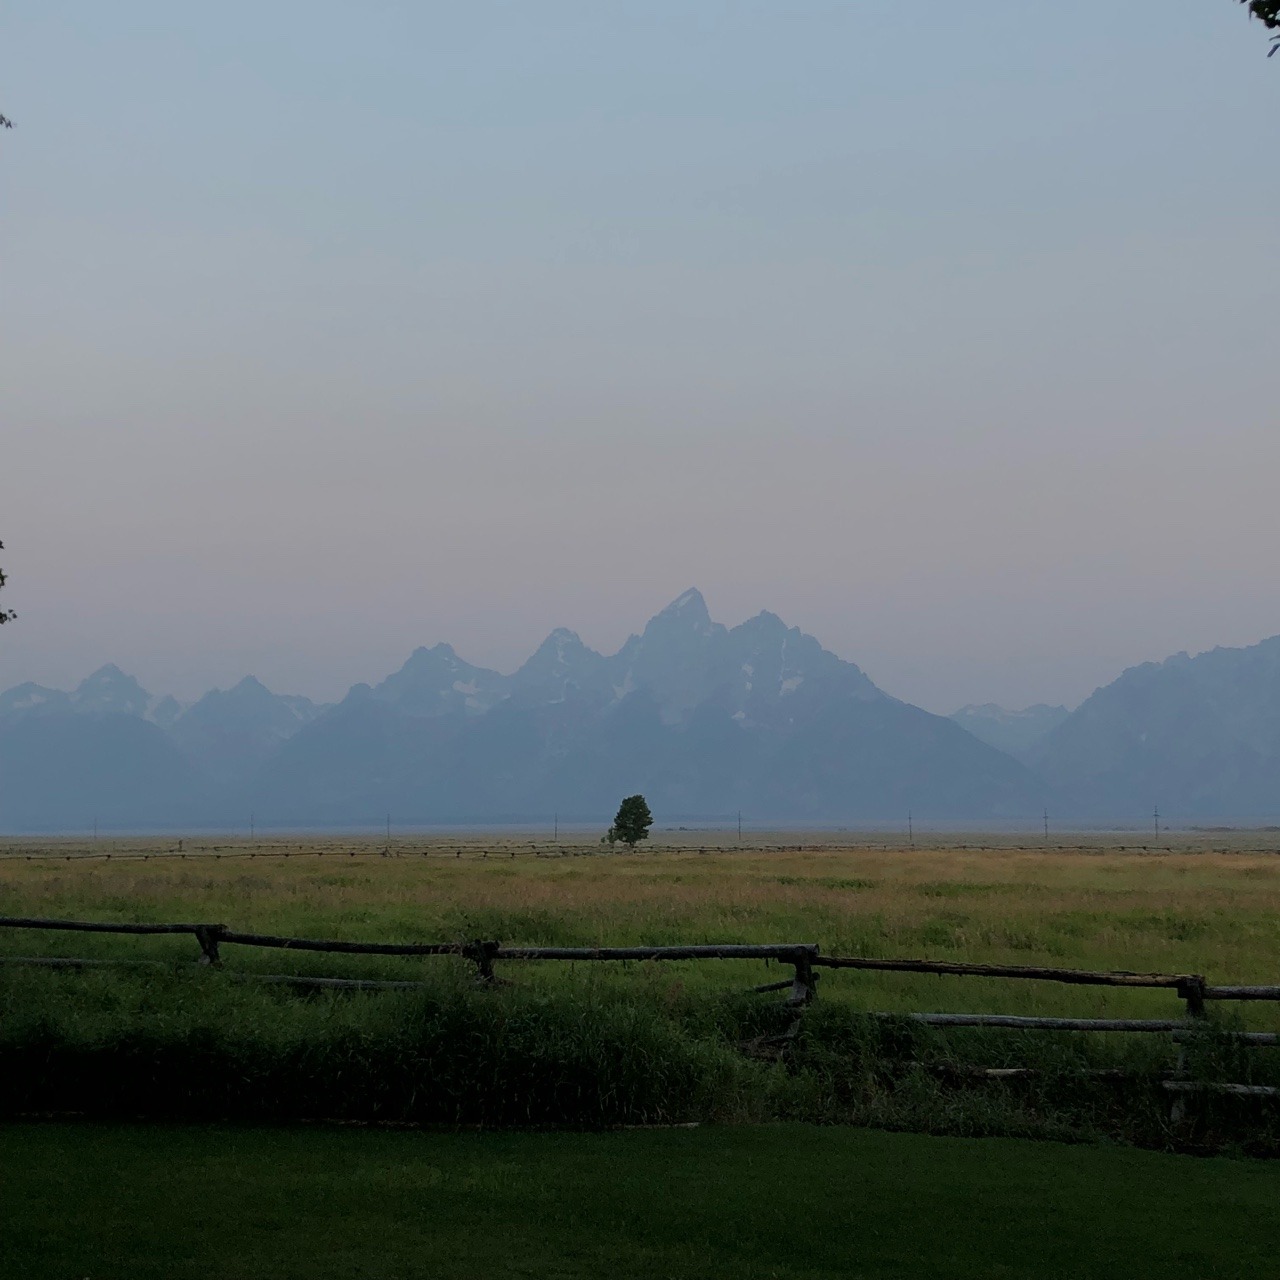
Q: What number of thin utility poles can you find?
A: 8